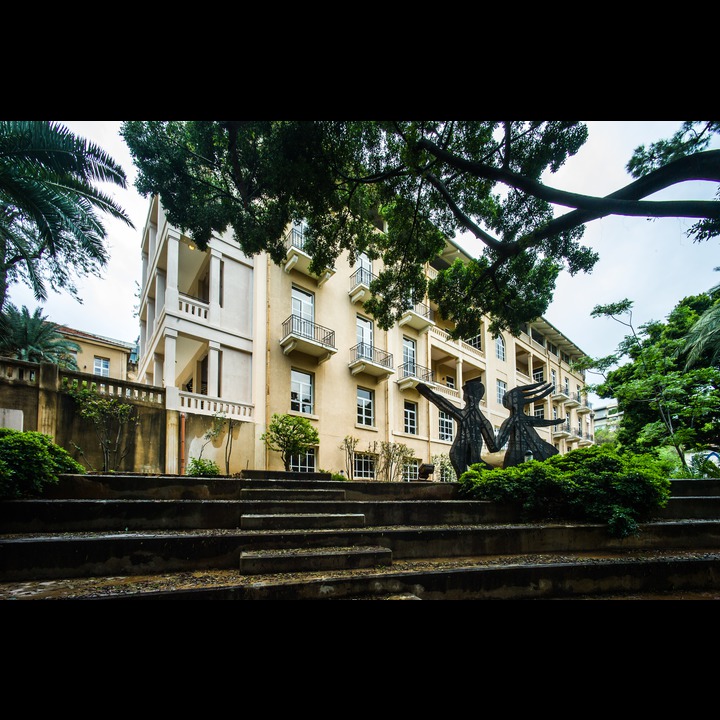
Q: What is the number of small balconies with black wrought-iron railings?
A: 12